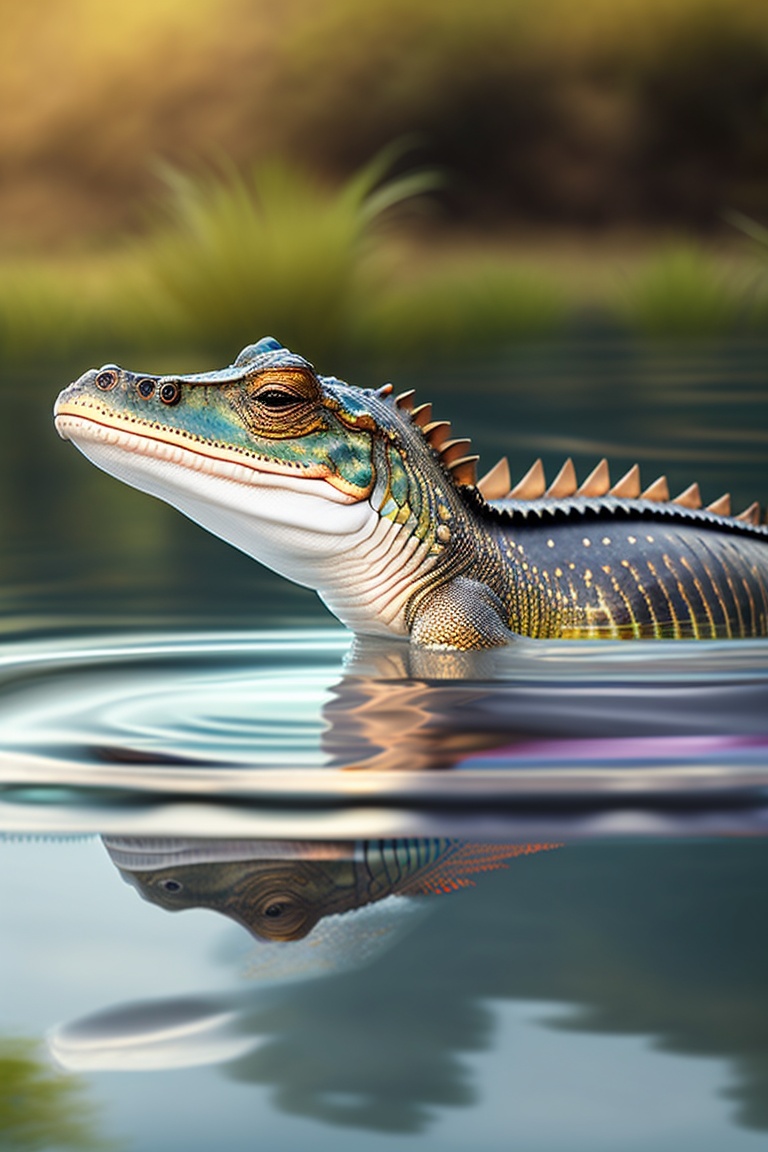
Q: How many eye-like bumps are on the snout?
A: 3